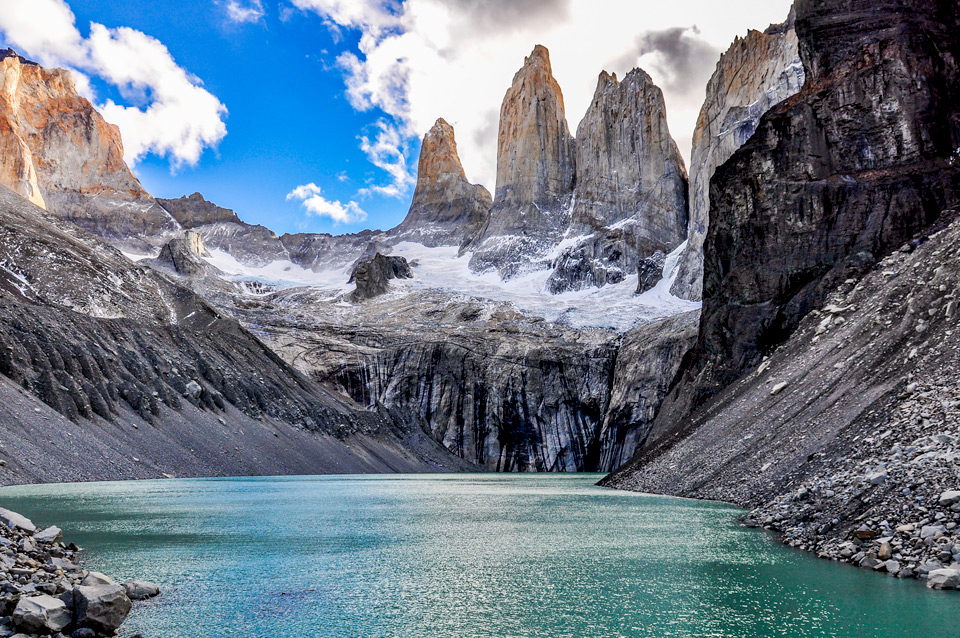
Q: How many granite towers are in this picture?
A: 3